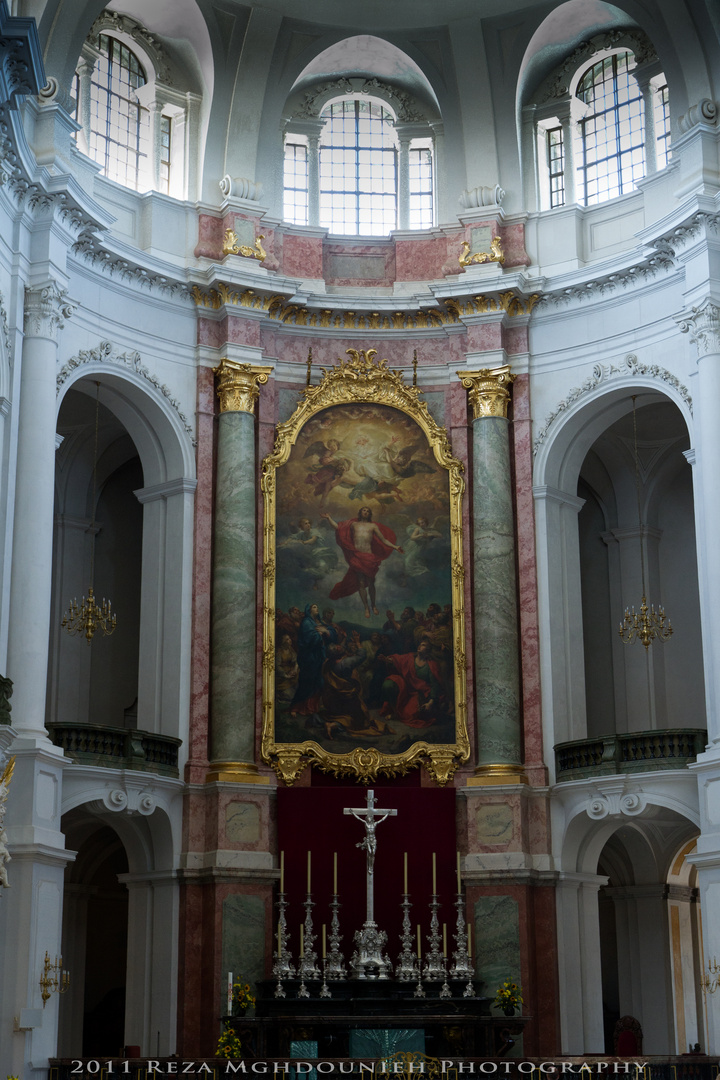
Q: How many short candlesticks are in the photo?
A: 6